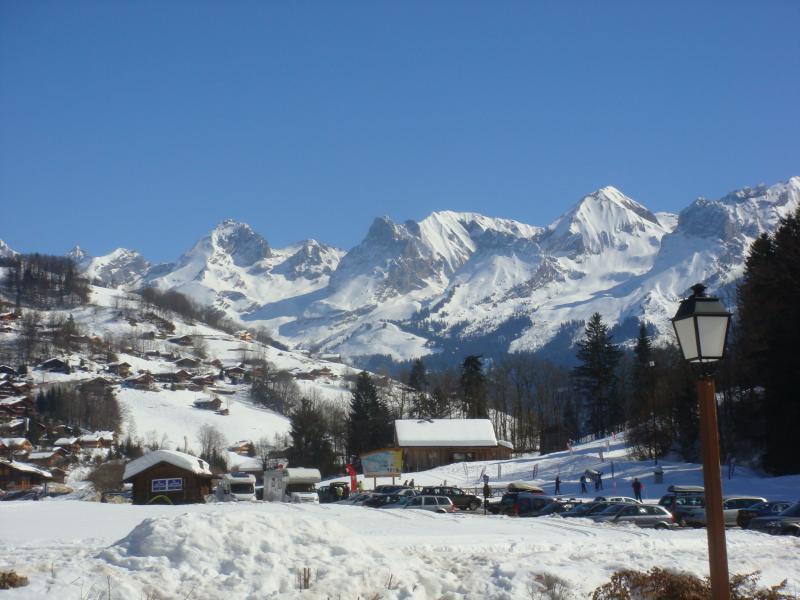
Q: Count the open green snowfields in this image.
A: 0